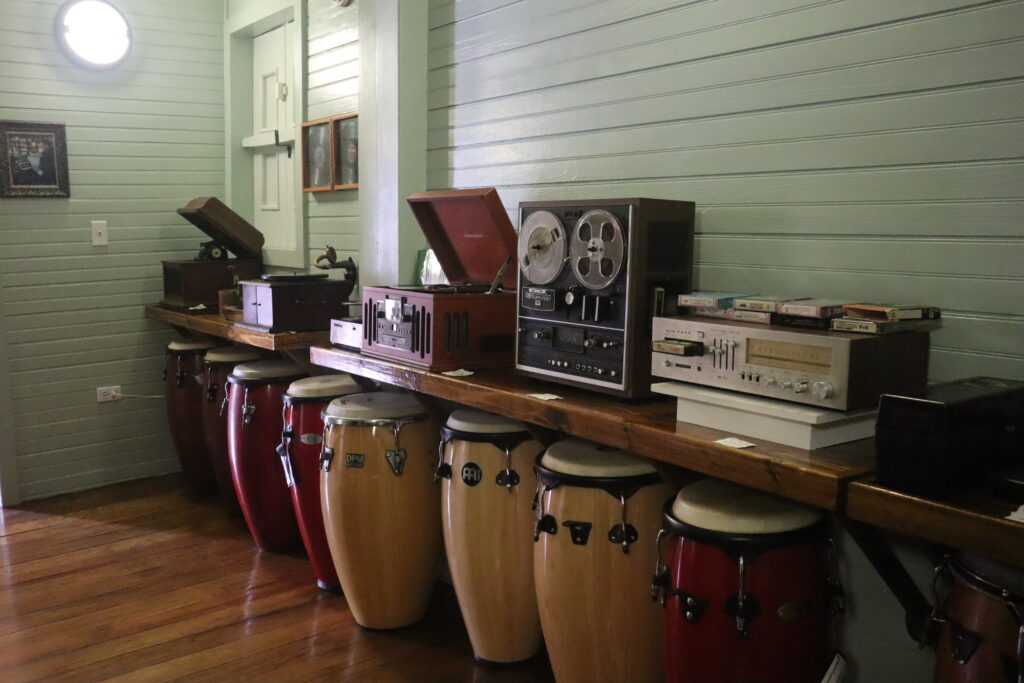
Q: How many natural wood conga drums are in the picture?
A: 3